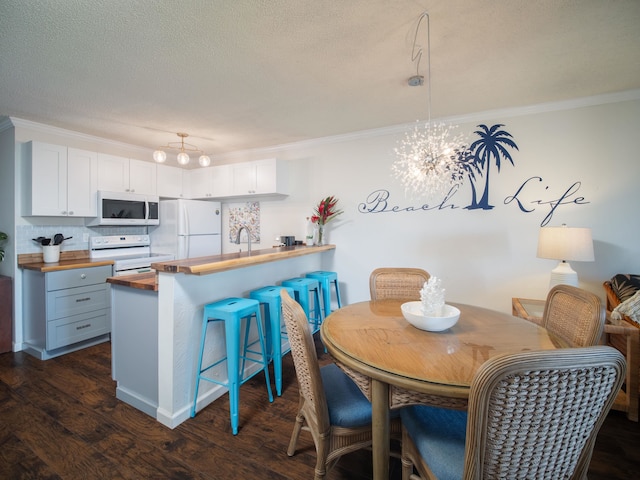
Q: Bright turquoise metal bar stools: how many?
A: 4